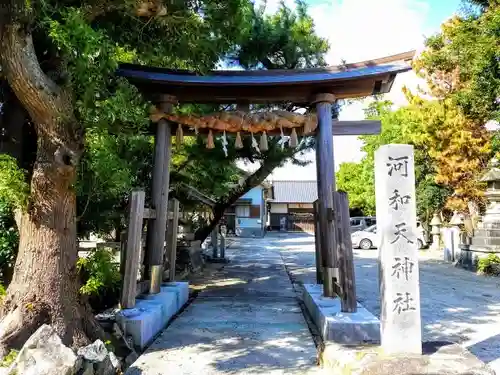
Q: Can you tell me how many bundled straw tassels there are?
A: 5